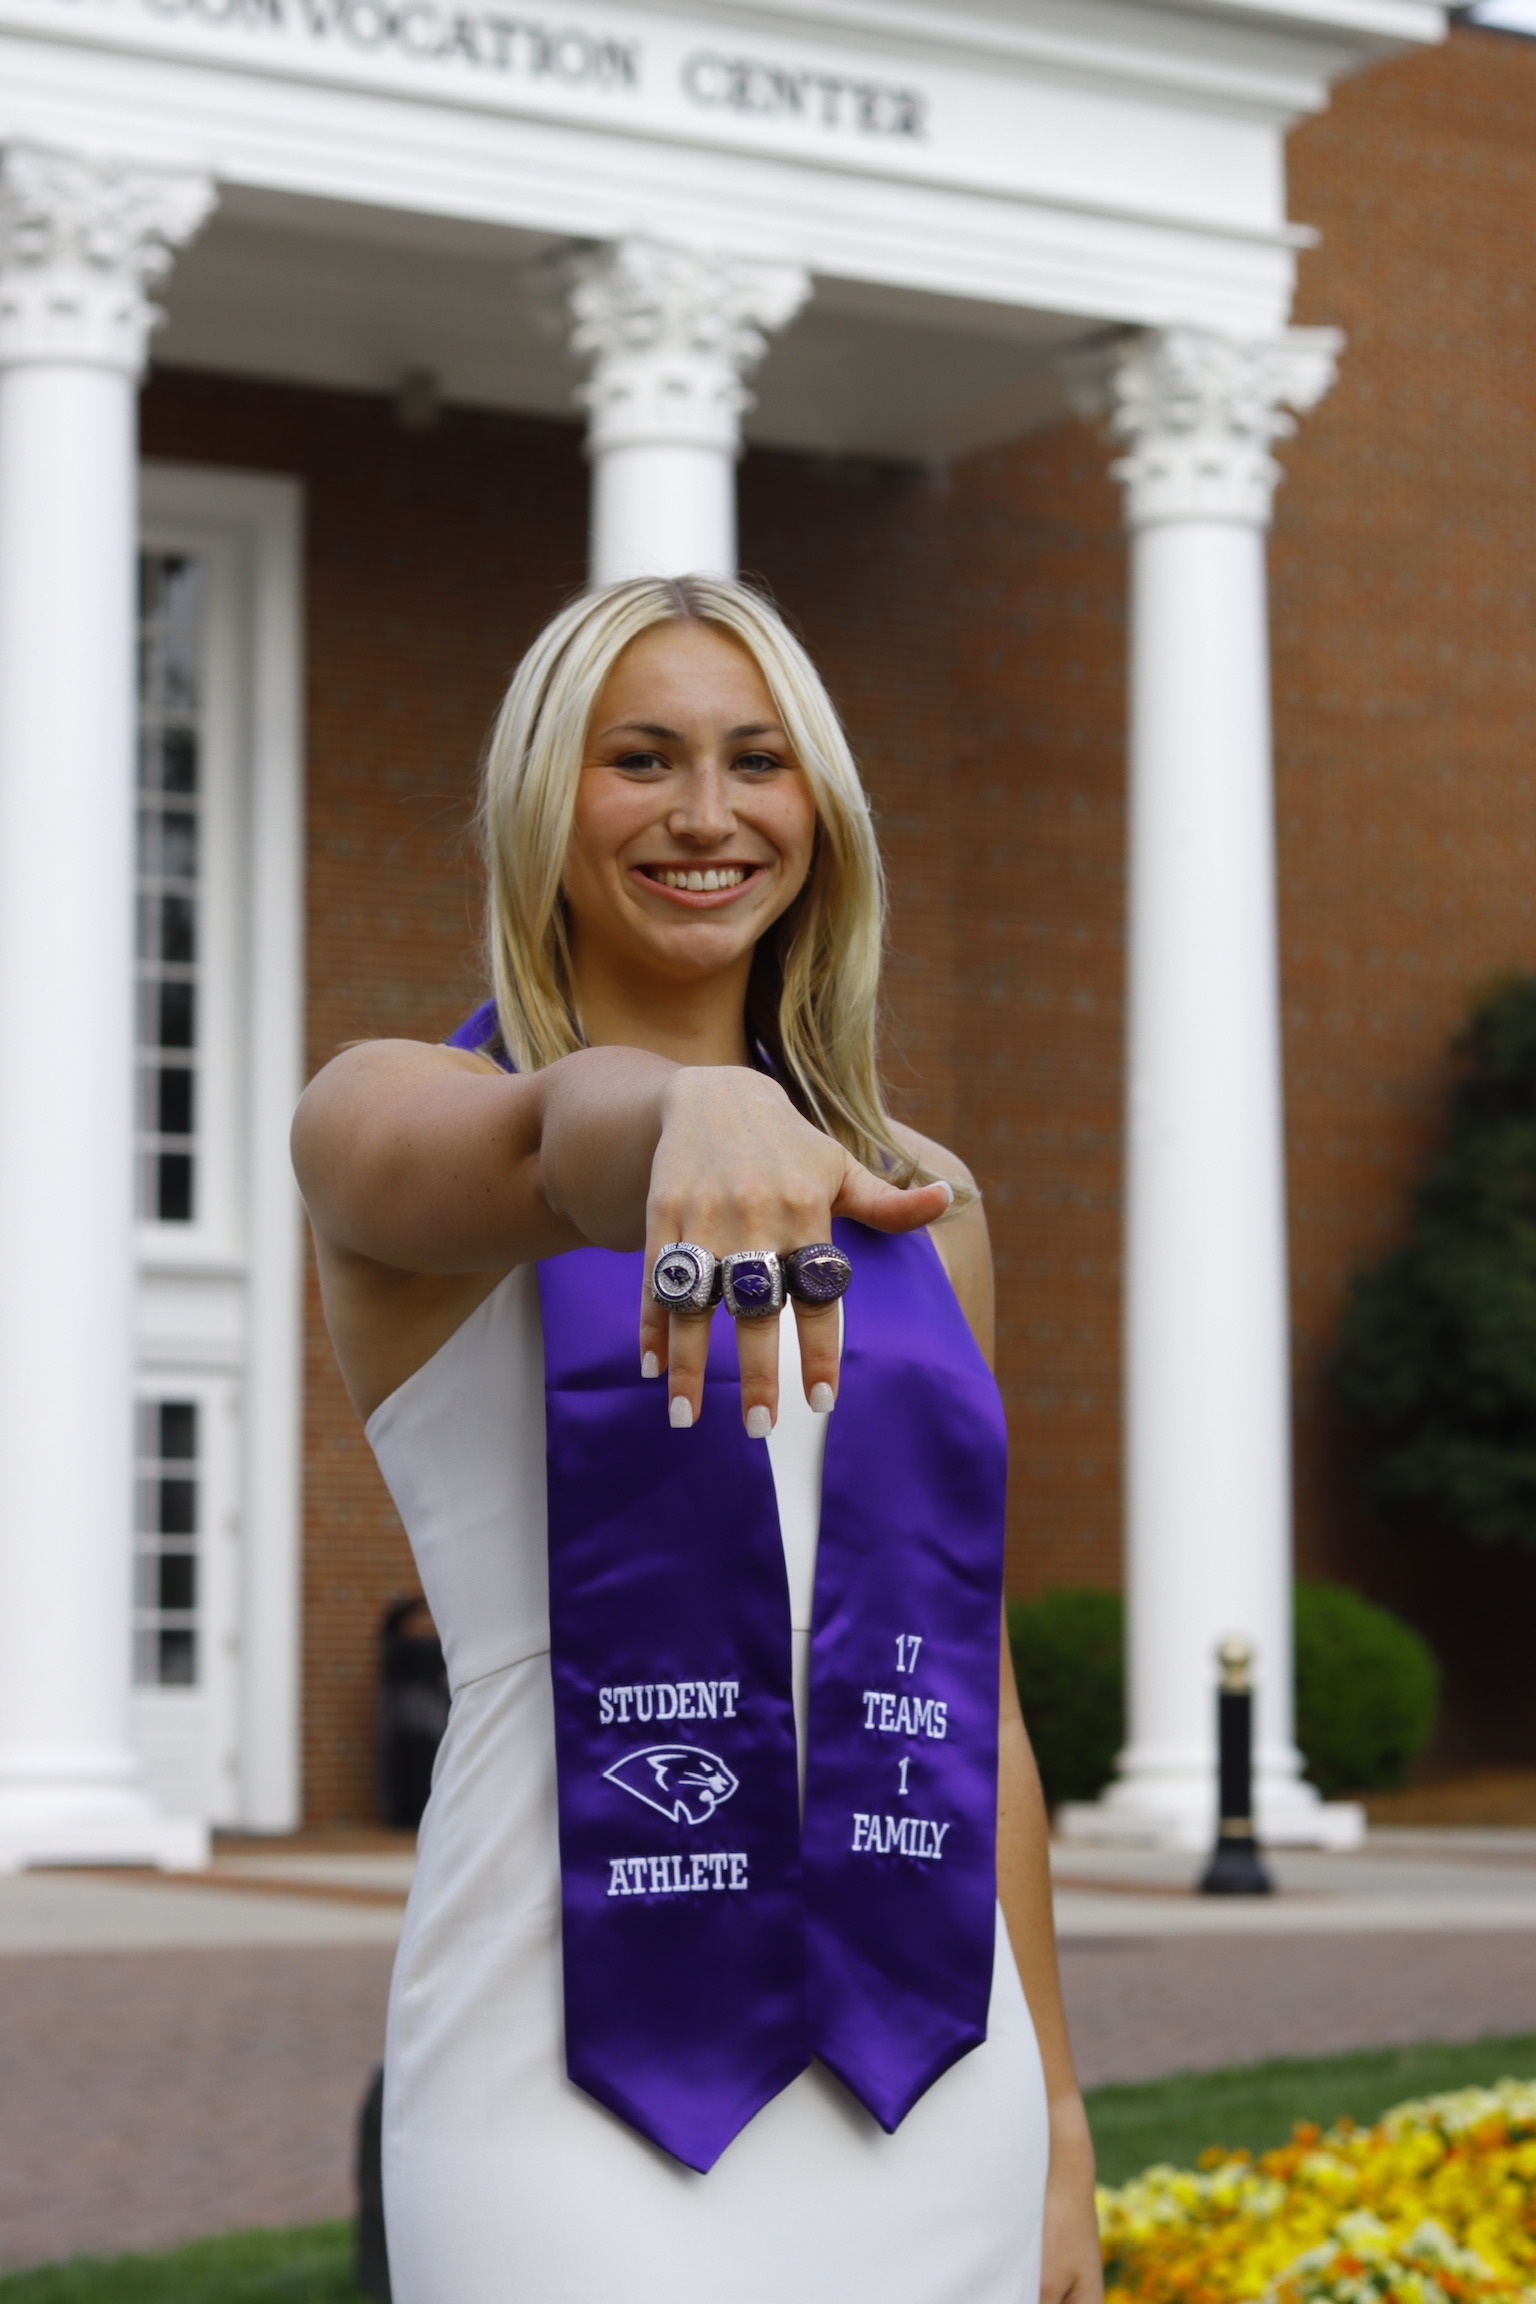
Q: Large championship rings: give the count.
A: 3